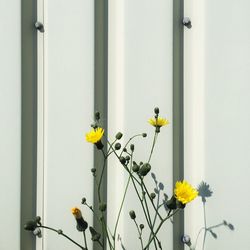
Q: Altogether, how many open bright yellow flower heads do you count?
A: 3